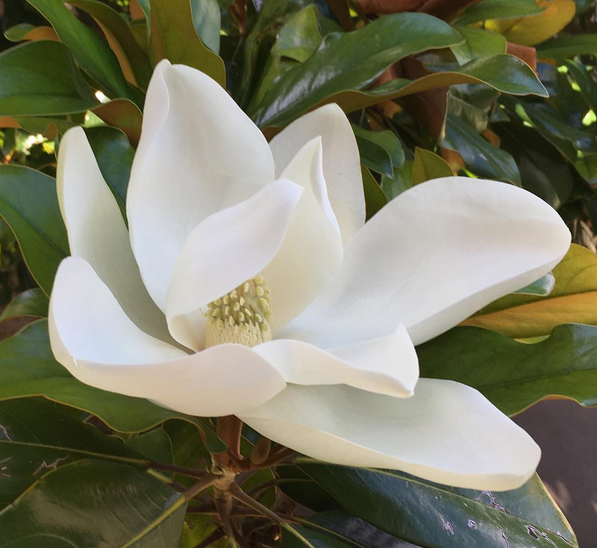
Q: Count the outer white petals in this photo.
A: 6